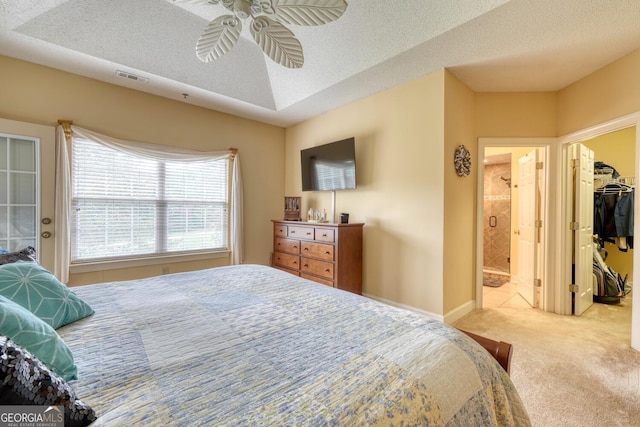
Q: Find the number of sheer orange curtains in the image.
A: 0